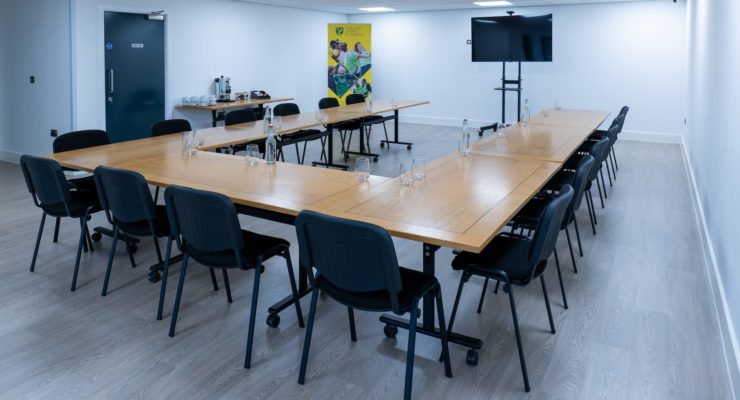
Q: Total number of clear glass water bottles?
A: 5